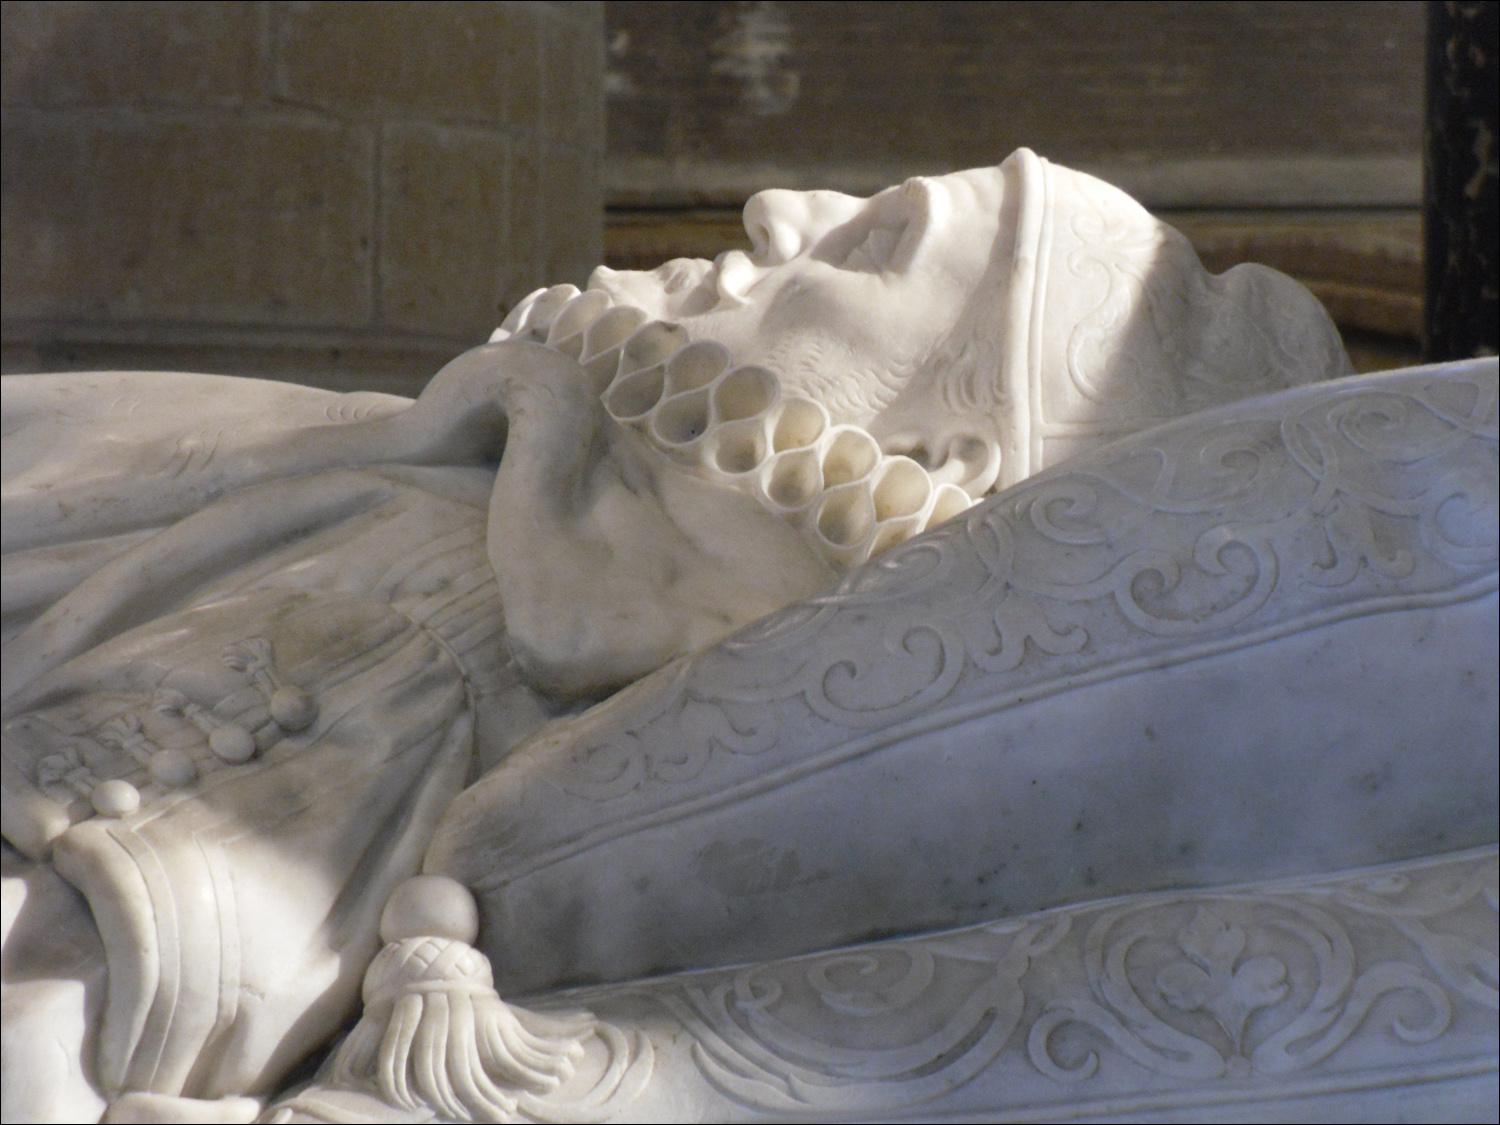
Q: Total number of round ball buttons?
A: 4